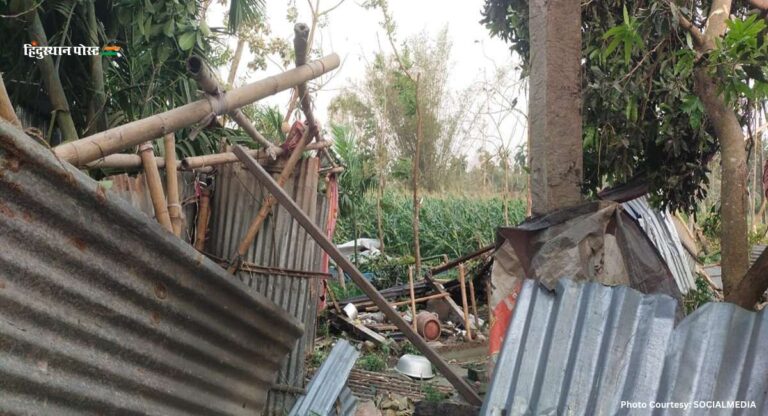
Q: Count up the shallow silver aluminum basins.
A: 1